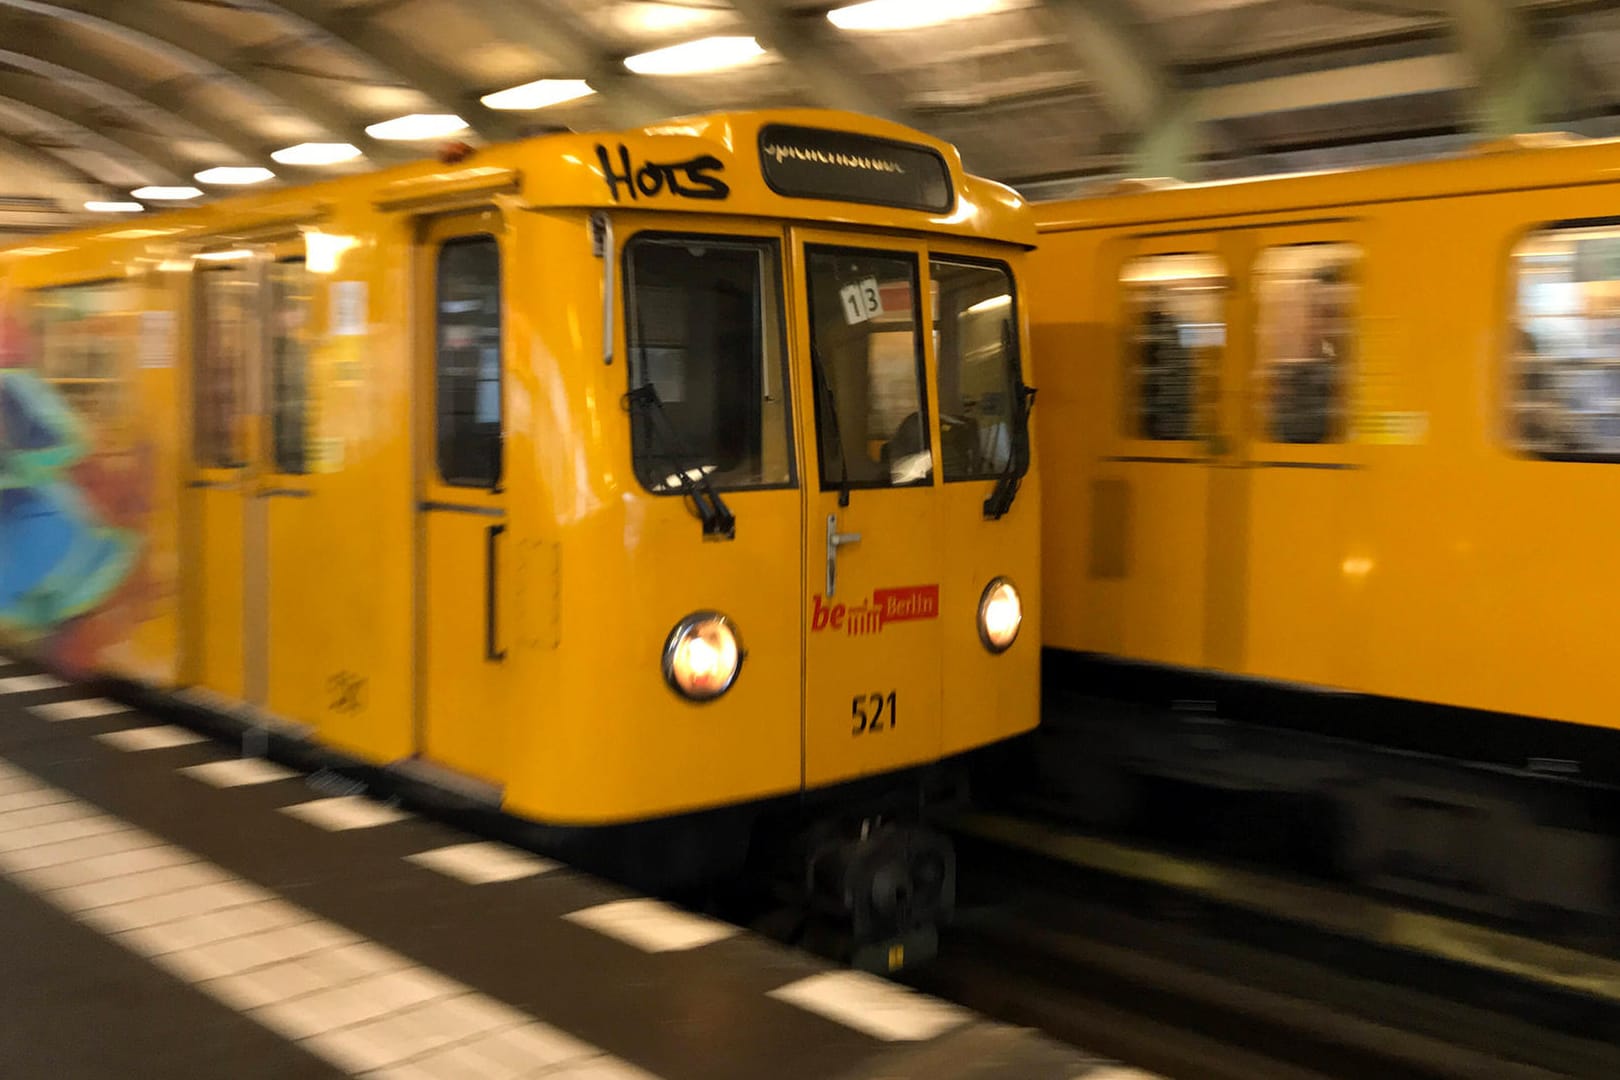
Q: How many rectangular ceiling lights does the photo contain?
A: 8